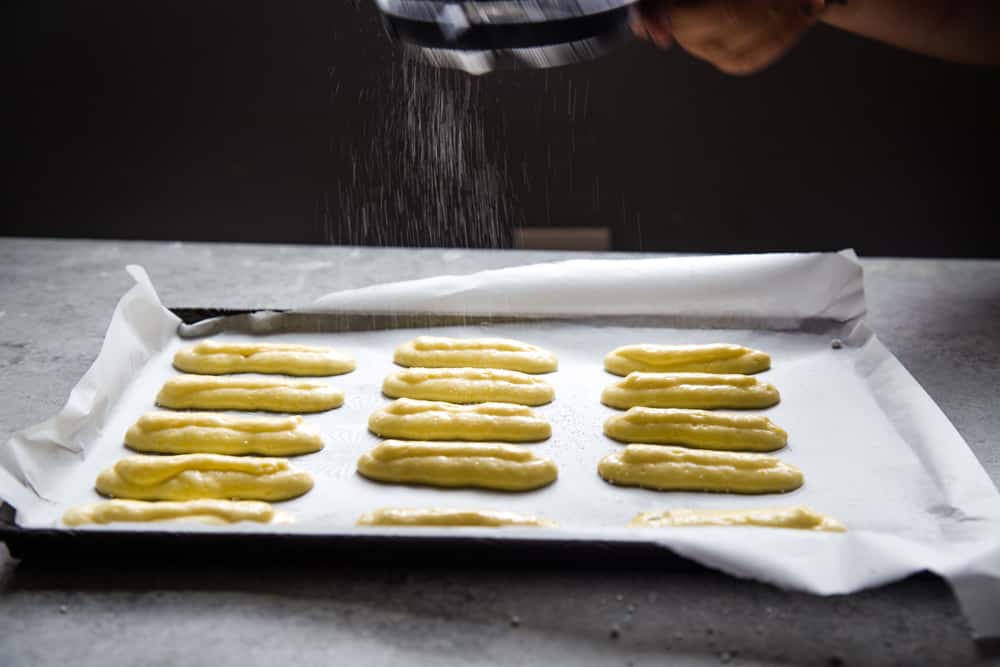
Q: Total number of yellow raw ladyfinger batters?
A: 15